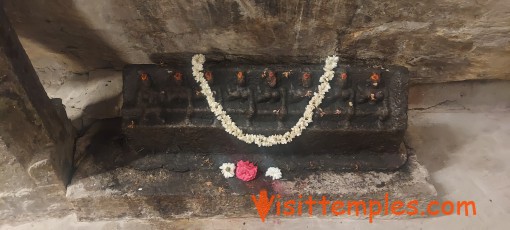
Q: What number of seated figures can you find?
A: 8